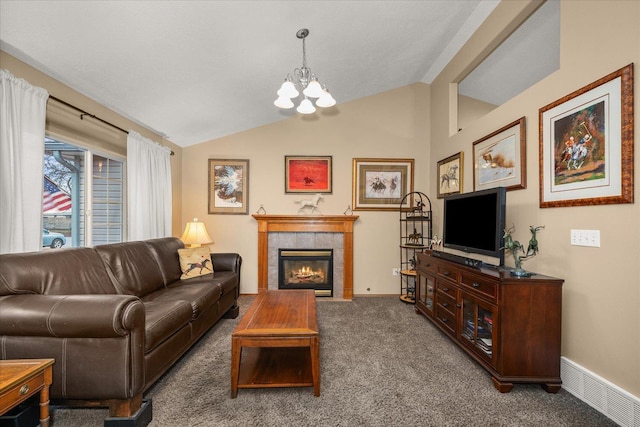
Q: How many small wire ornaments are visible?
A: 2